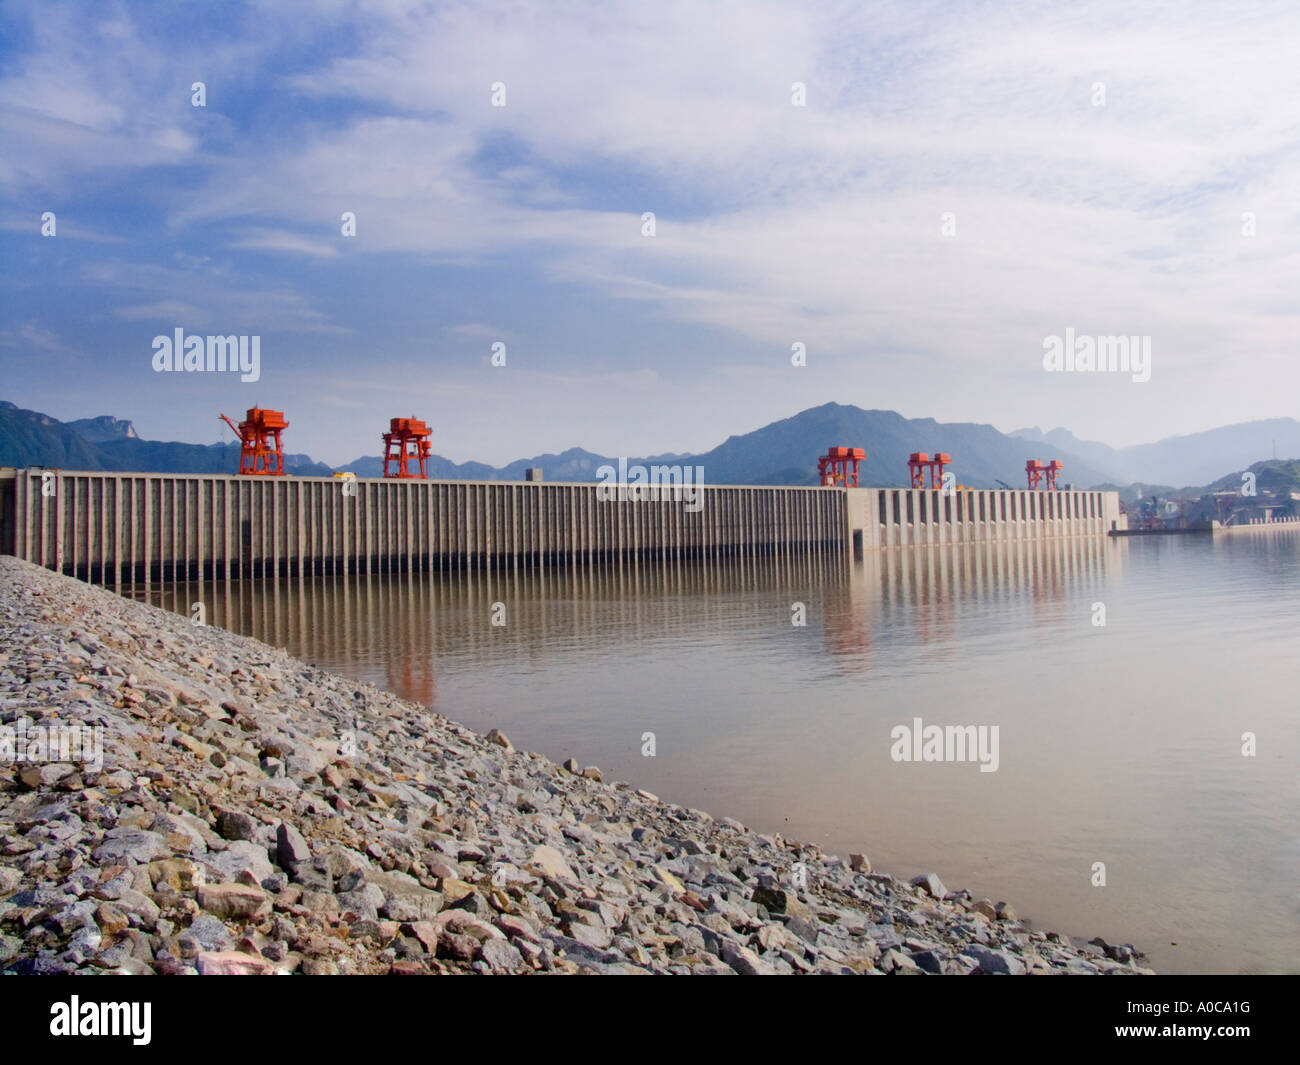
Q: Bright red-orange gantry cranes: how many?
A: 5